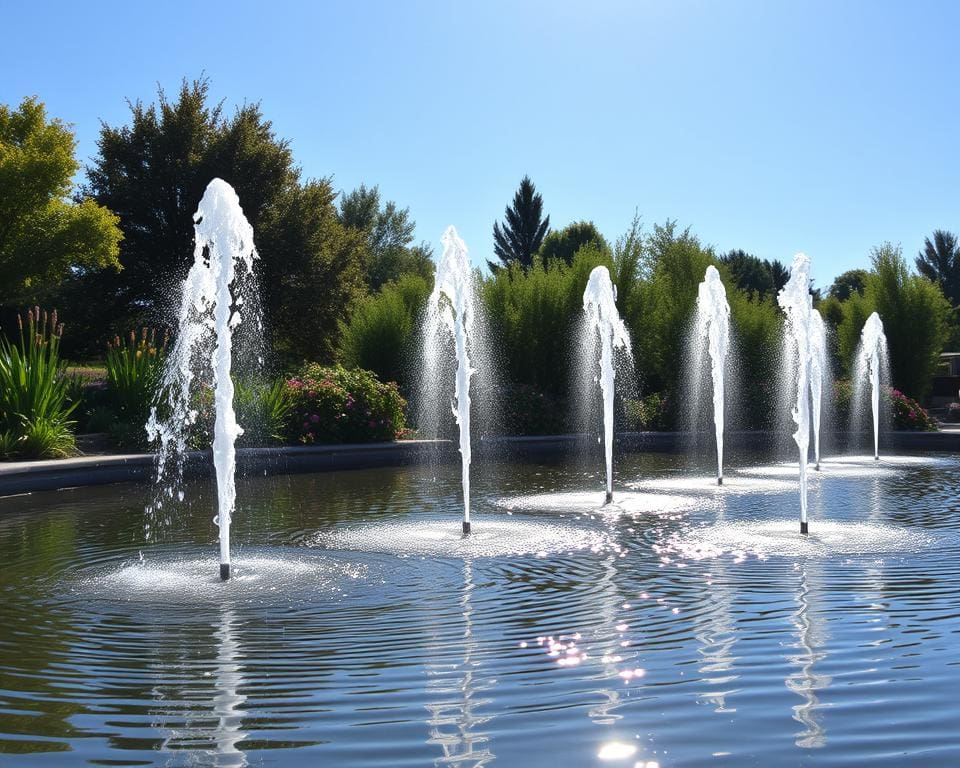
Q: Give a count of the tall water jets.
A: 7